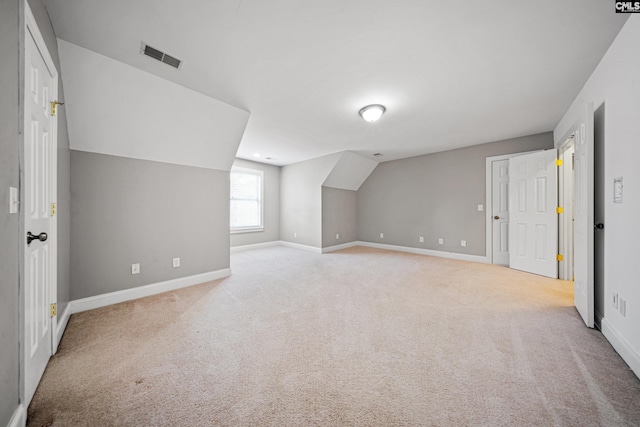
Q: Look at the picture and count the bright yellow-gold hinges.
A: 6